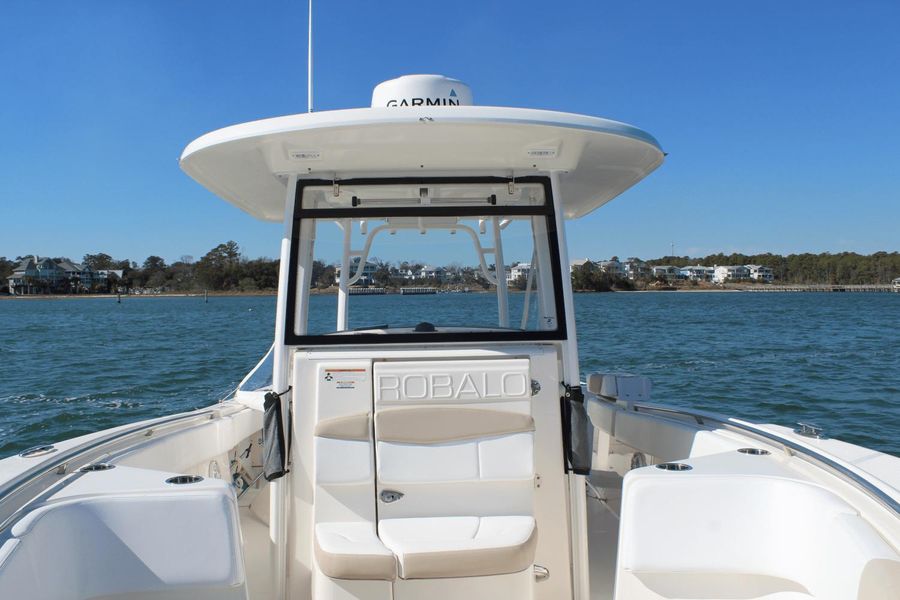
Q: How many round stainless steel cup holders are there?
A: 4